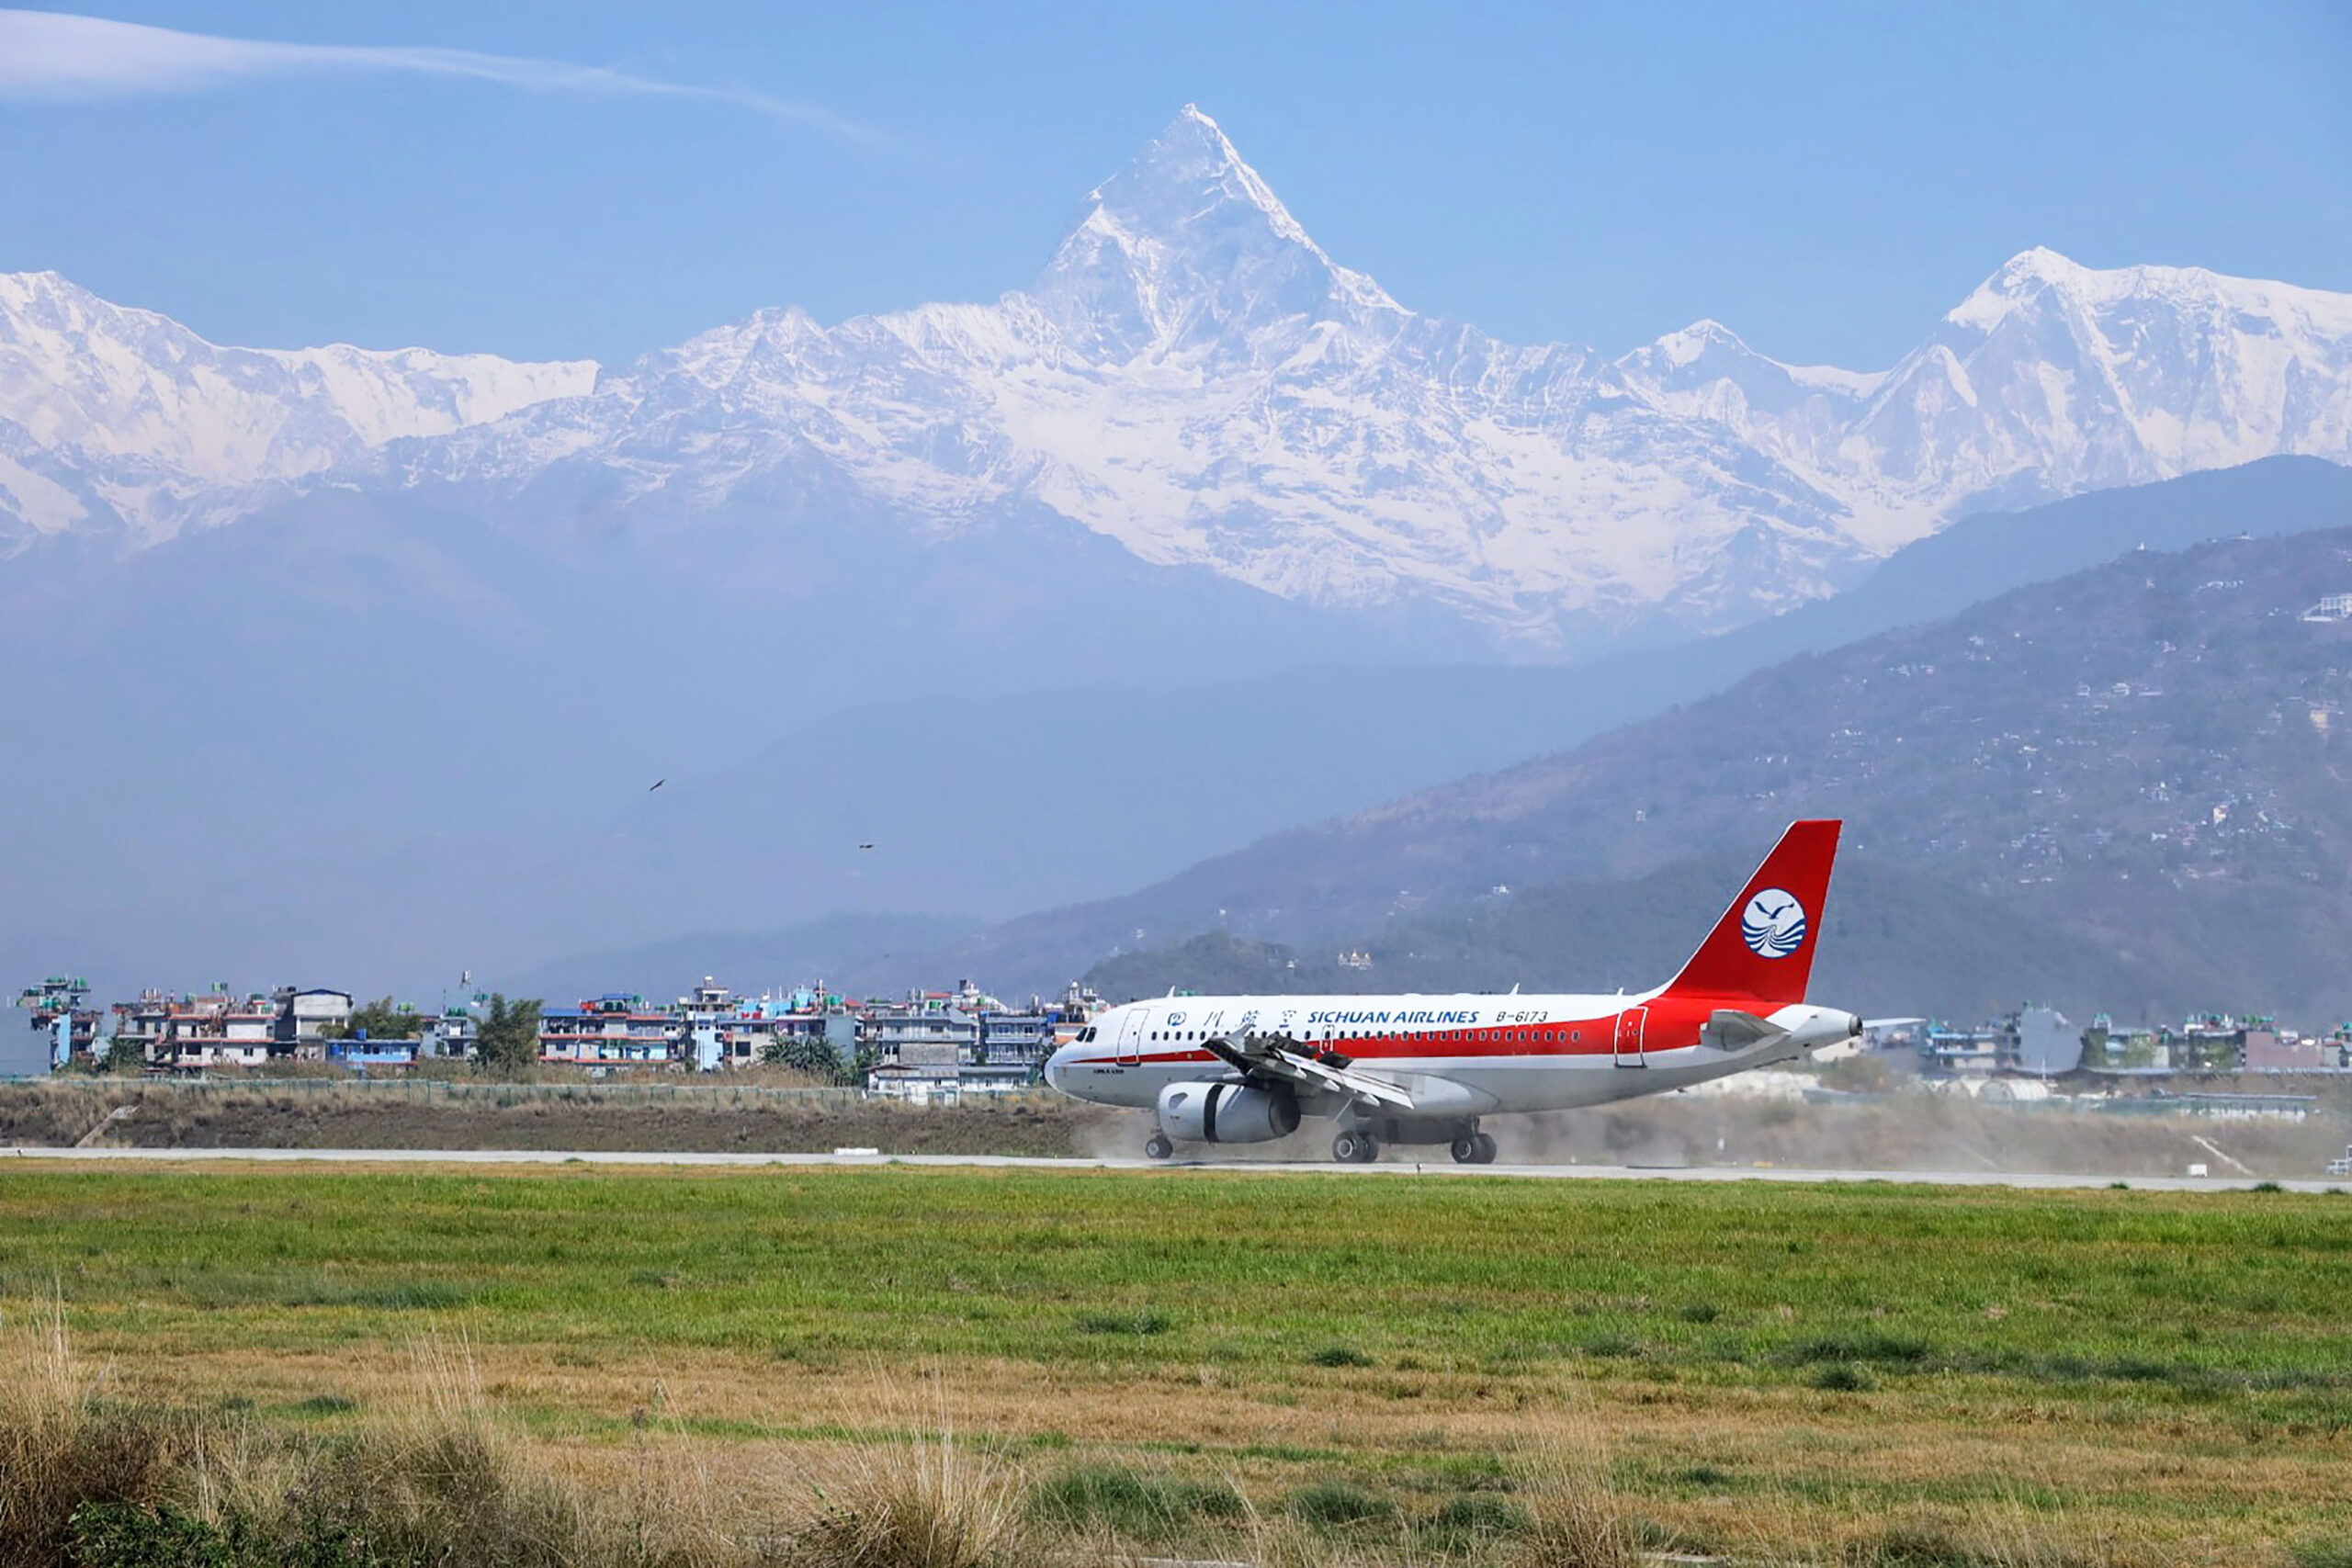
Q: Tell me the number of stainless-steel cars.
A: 0